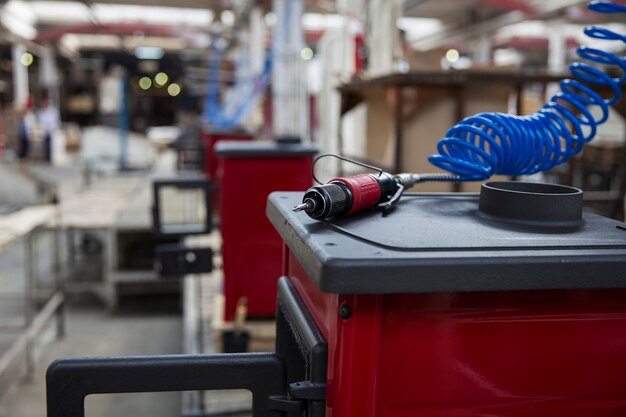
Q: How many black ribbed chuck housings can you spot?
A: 1